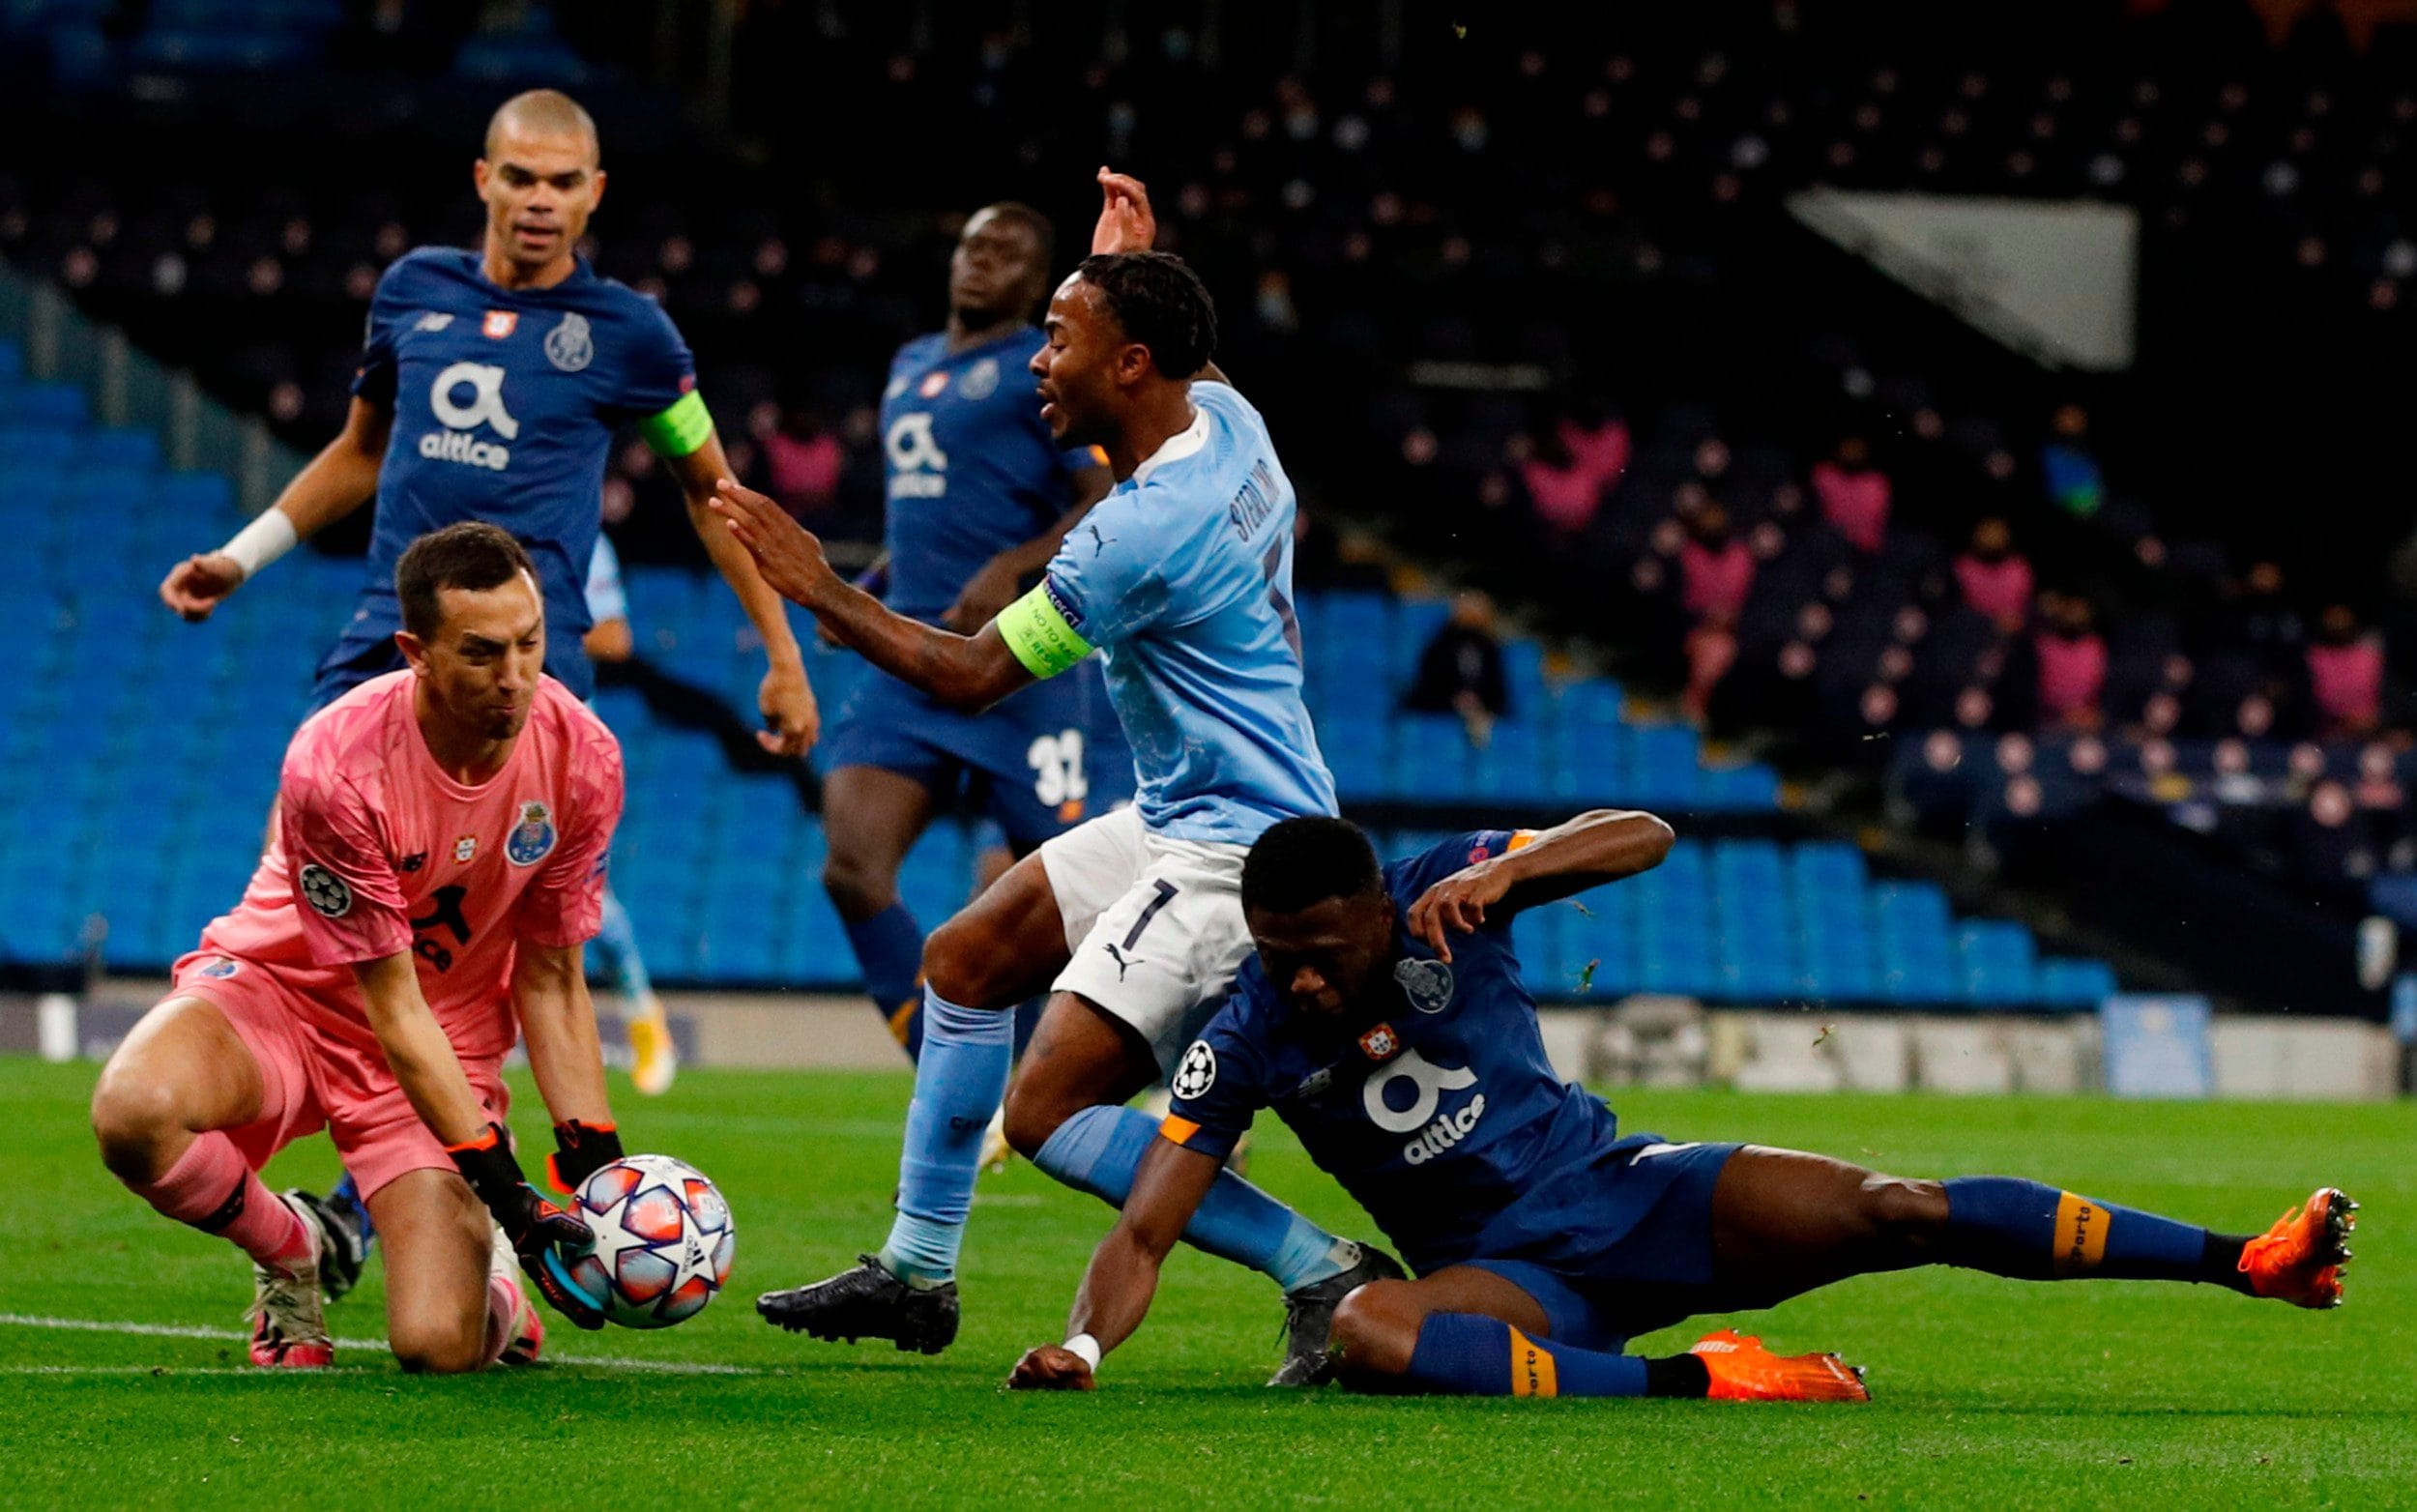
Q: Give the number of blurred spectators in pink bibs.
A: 8